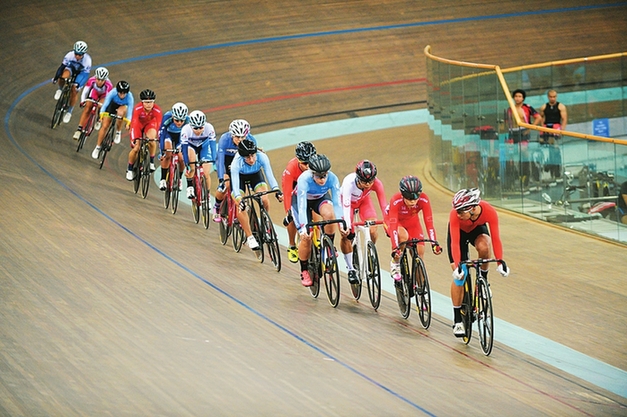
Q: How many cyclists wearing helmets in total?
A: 13